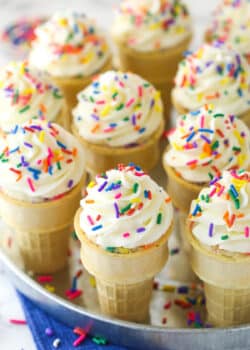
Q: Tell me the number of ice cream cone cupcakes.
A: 10